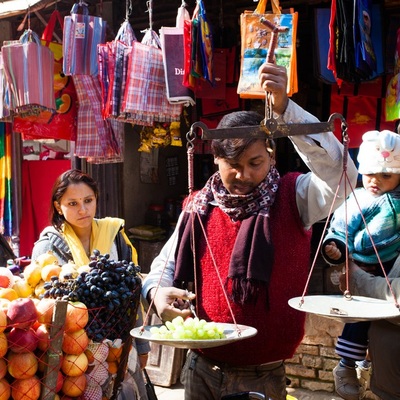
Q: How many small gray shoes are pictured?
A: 2